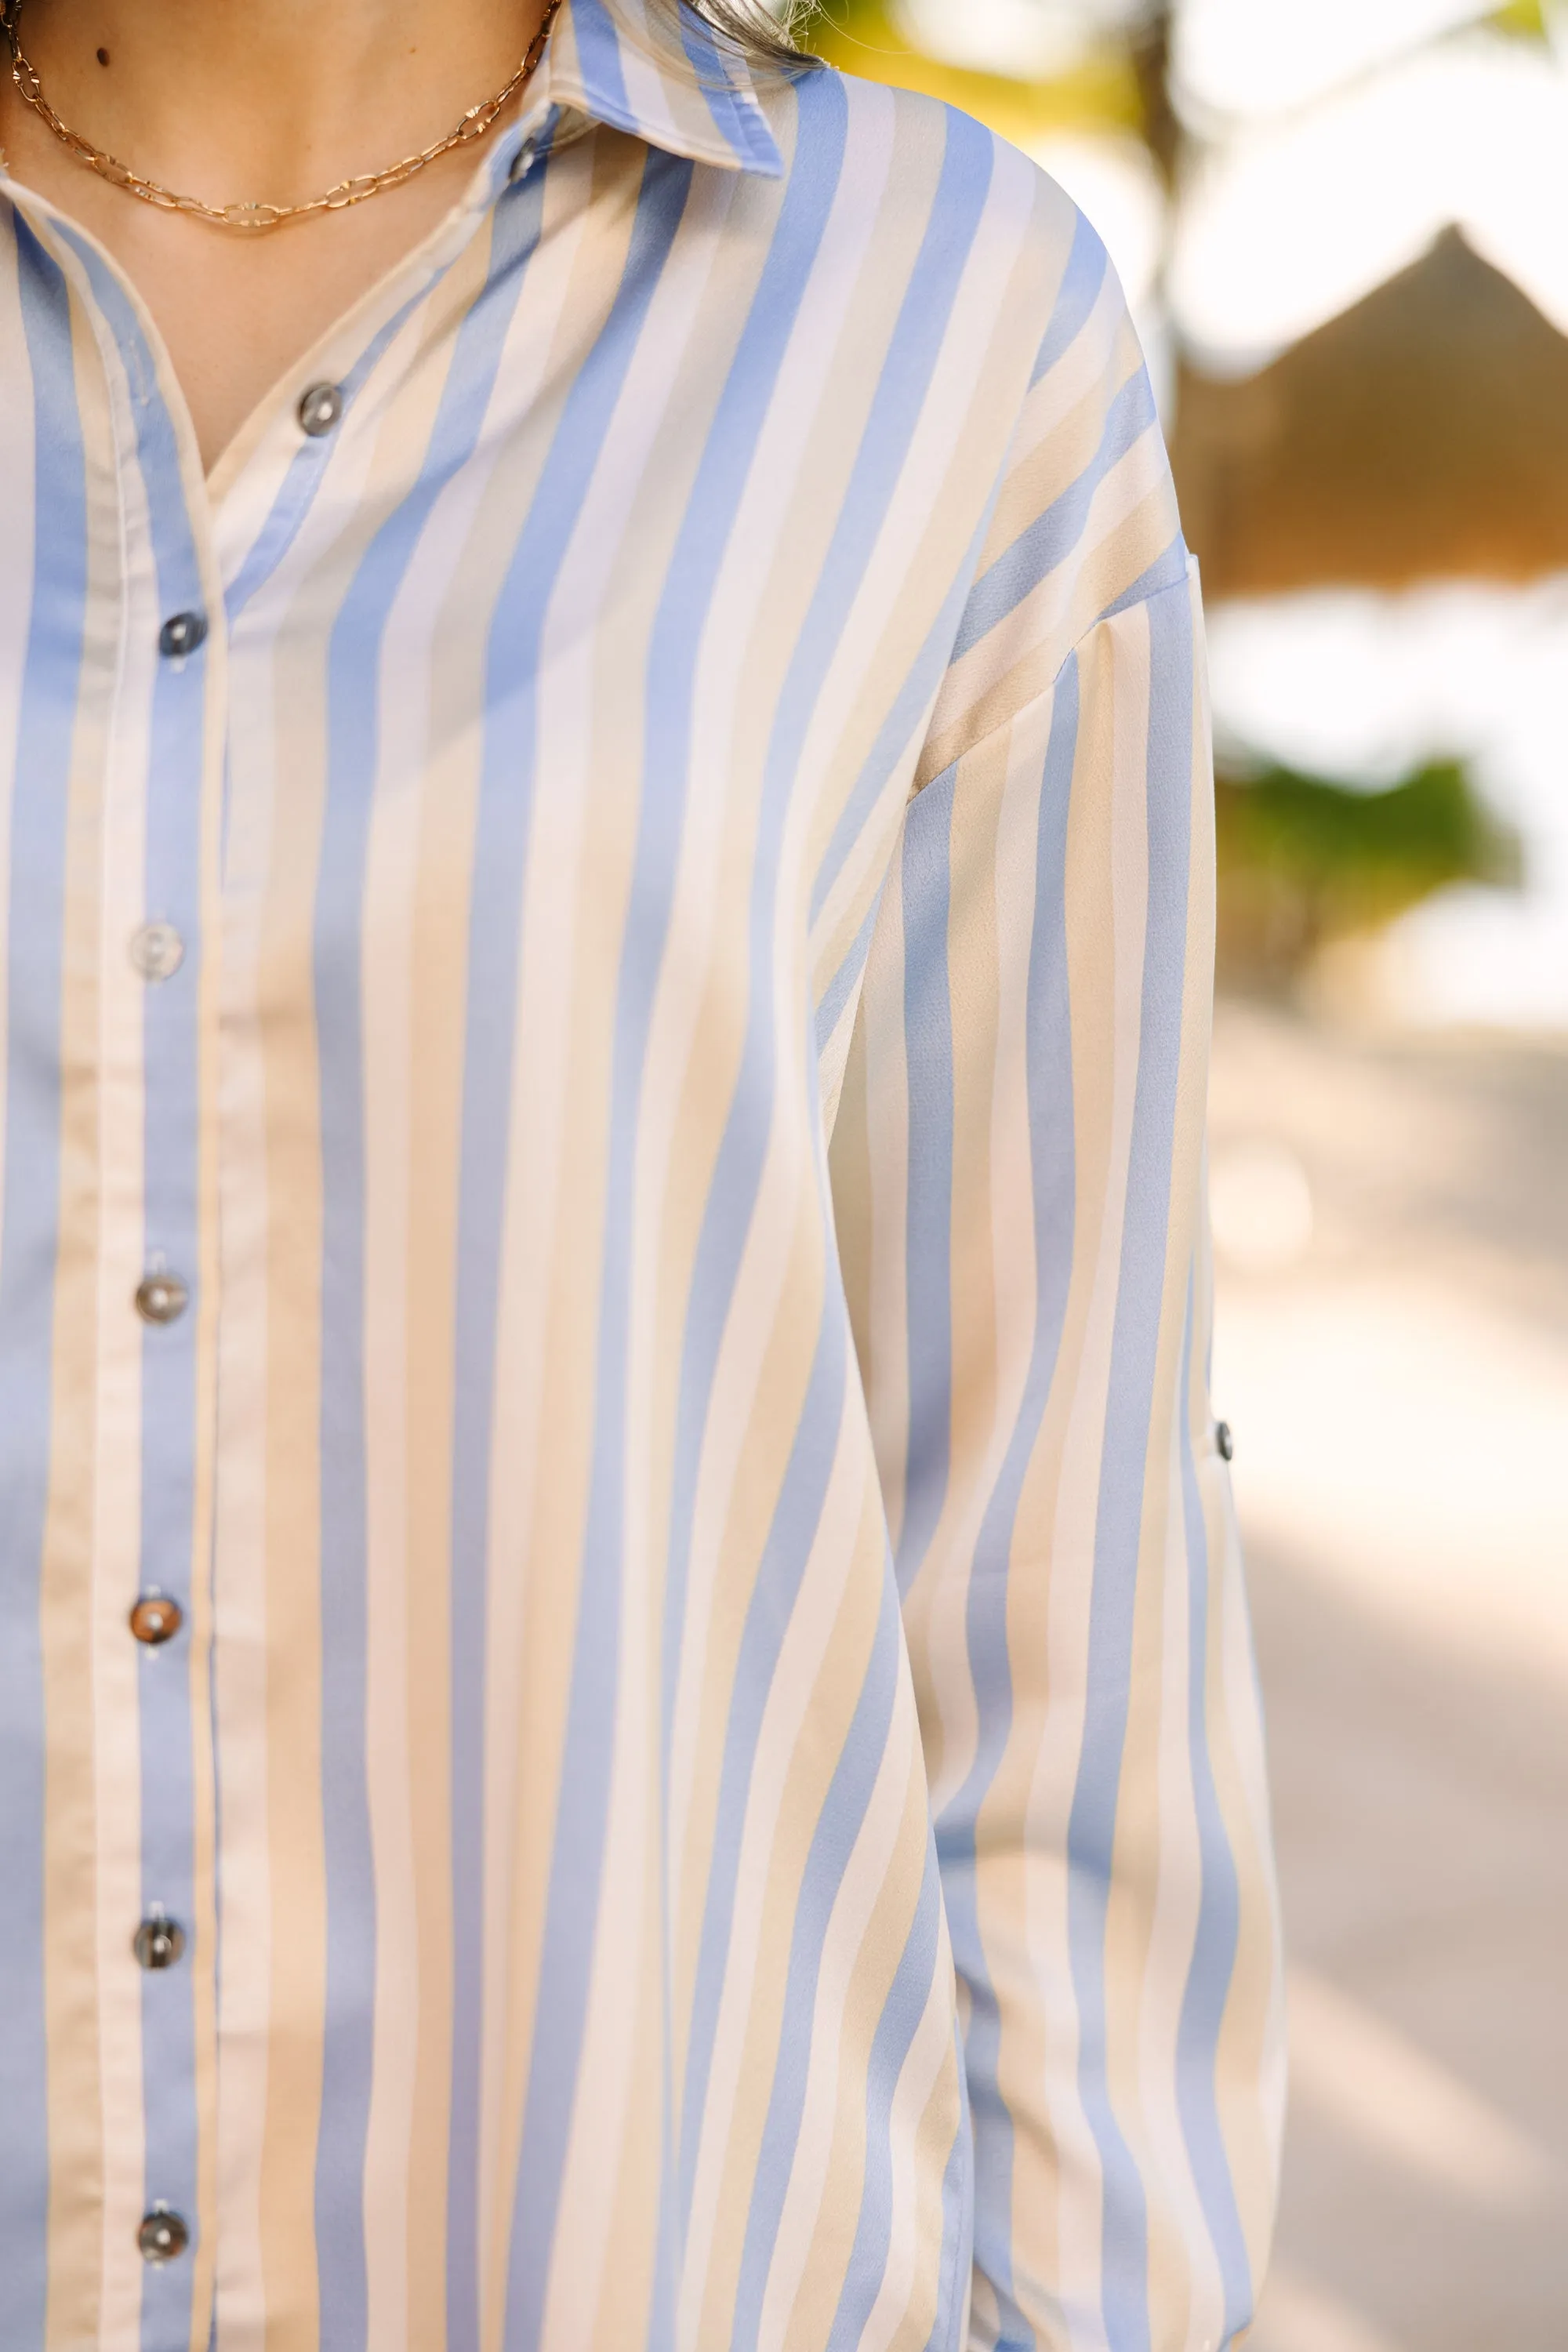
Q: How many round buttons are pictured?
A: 9